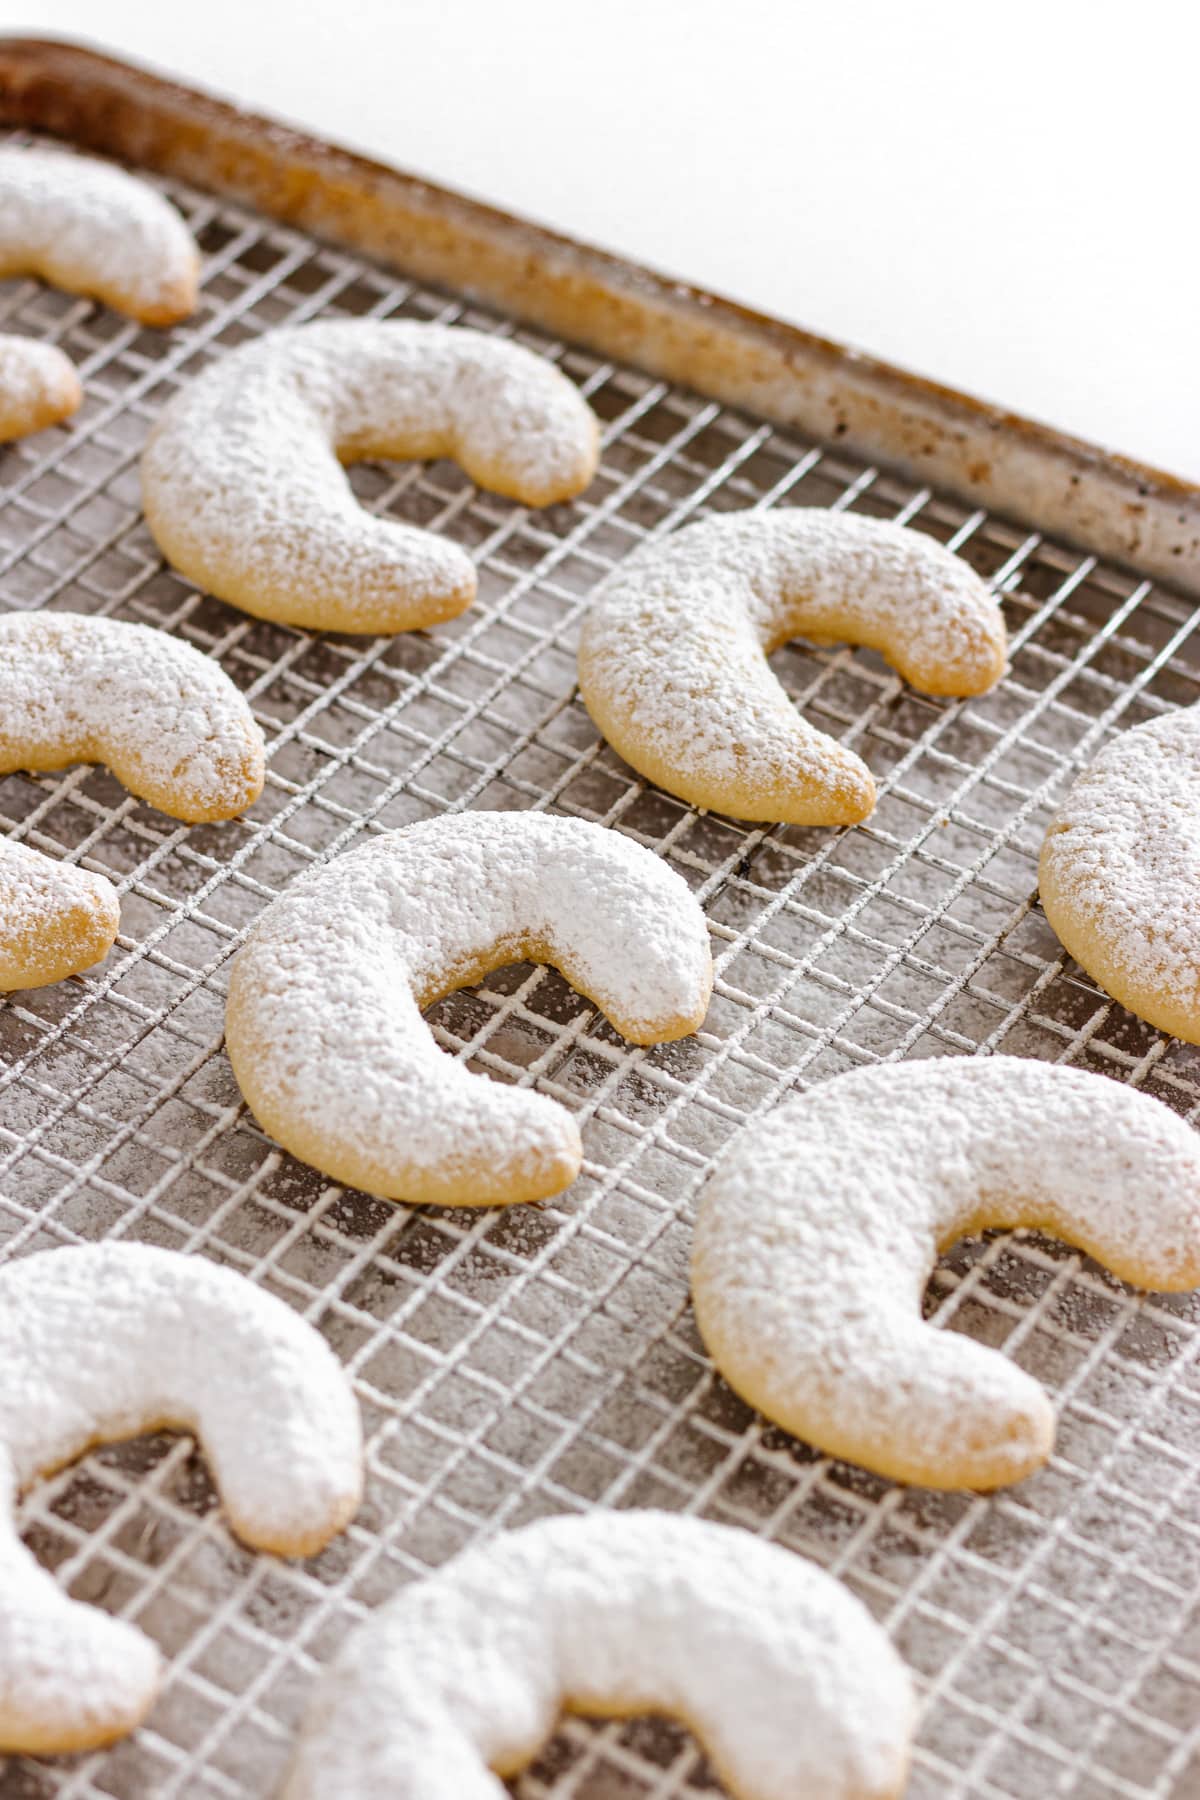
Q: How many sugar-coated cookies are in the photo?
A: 9